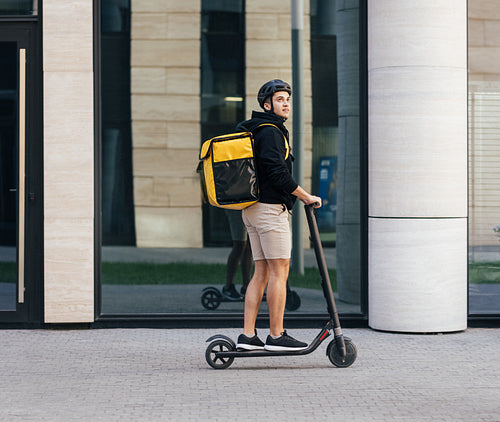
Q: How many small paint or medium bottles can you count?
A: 0